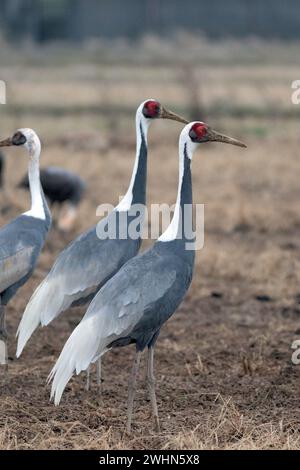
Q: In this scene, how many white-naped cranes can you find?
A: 3